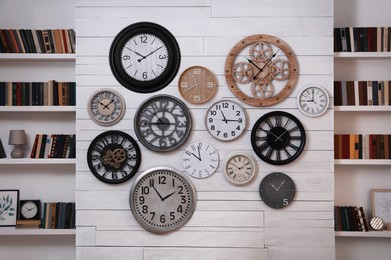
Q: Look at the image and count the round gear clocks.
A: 2